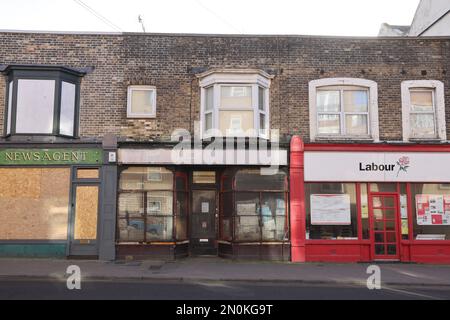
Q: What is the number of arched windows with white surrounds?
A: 2